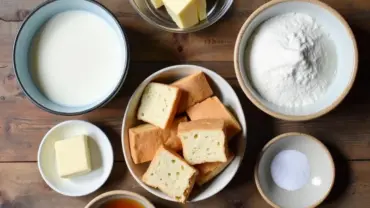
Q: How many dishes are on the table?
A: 7